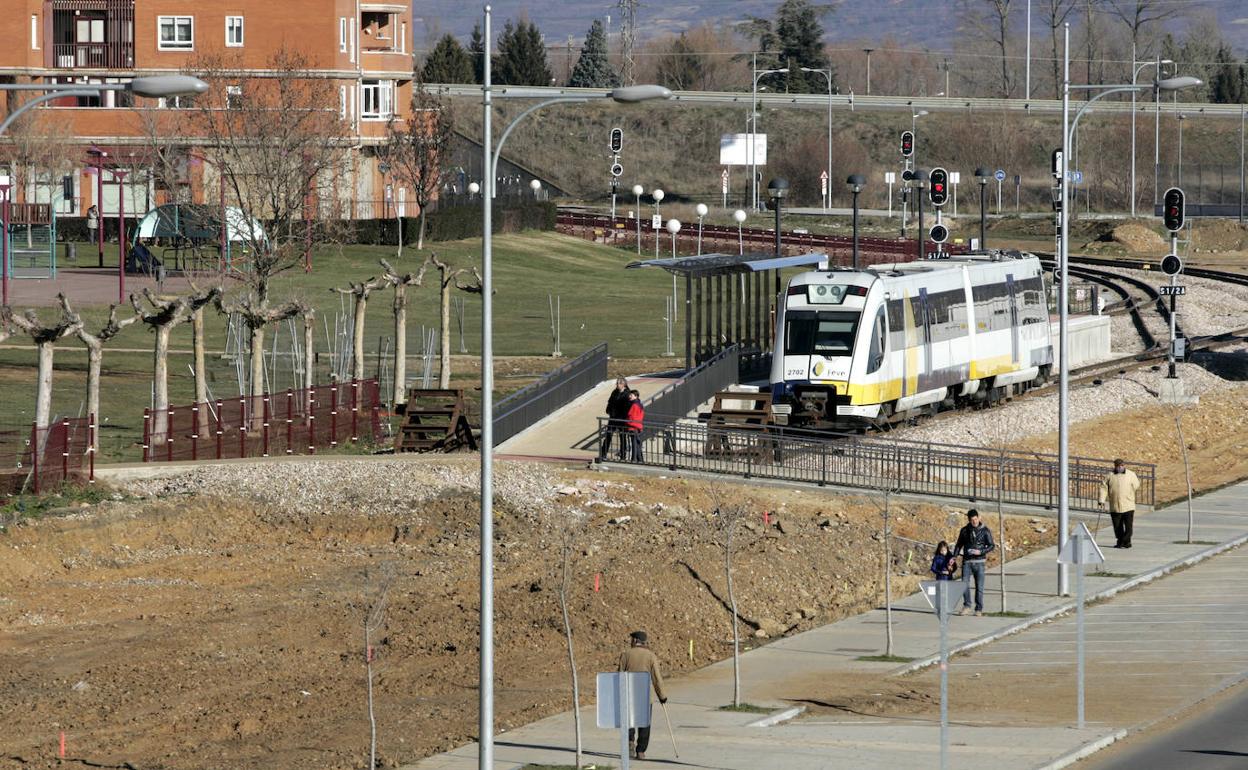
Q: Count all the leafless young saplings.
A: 6